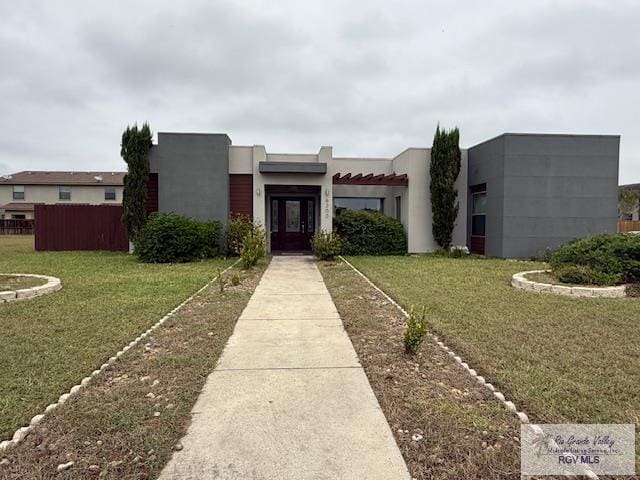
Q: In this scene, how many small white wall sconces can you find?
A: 2